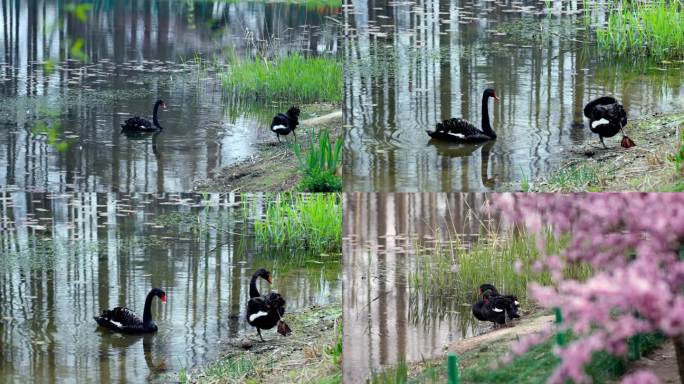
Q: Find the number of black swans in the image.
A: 8